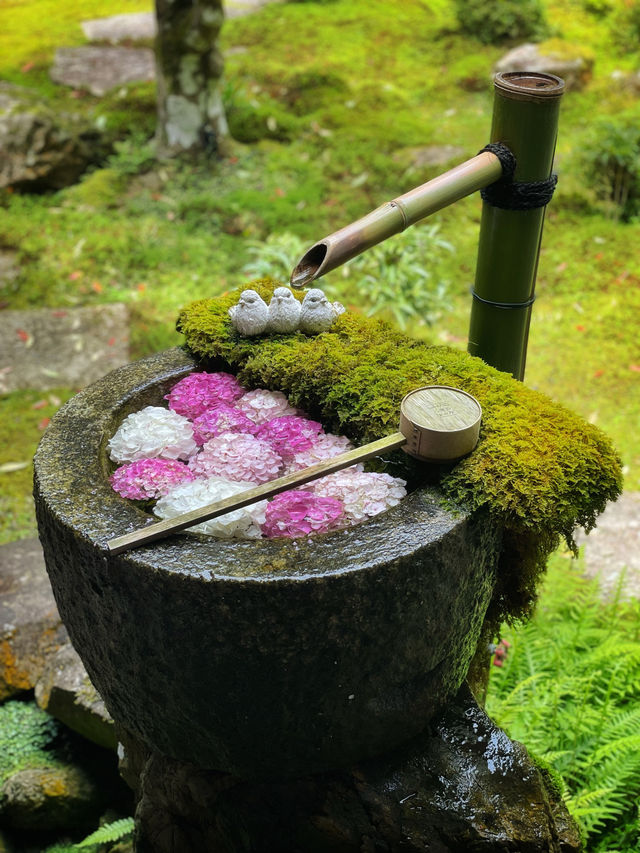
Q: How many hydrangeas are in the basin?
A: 11